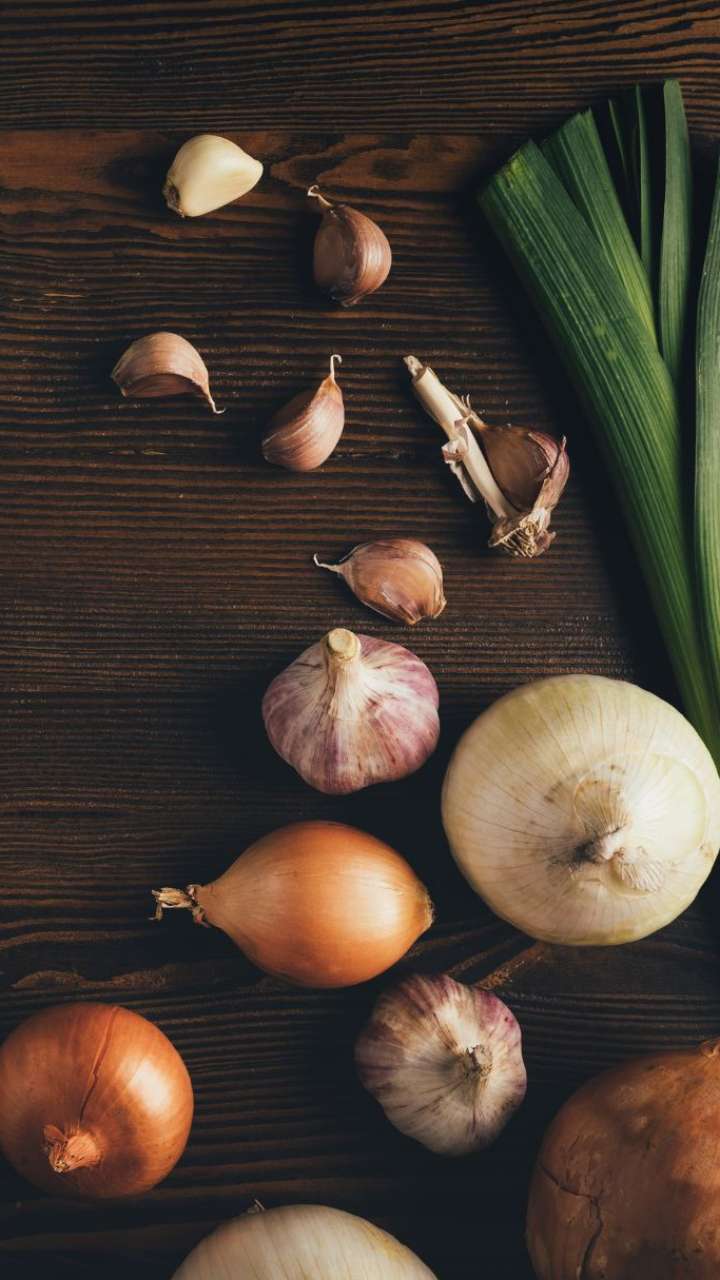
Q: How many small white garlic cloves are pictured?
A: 1